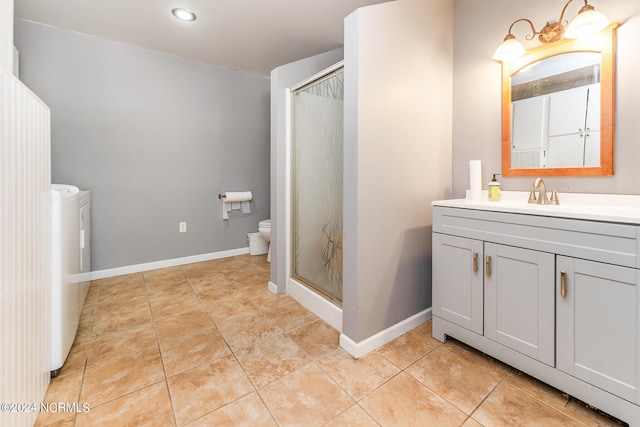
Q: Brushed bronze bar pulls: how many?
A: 3